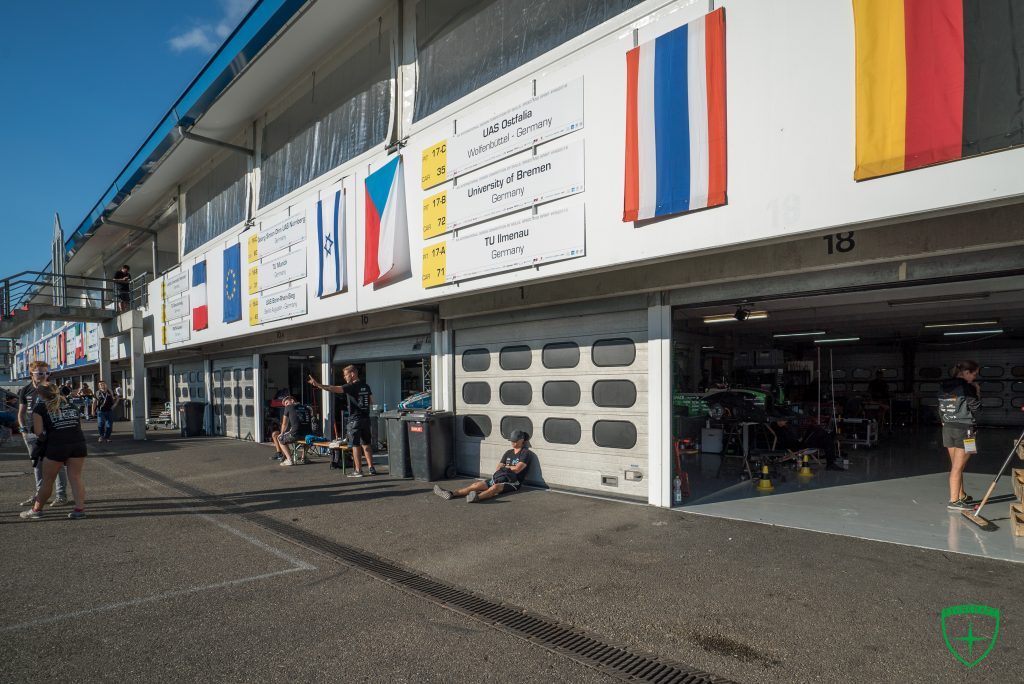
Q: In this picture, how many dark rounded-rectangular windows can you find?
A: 12